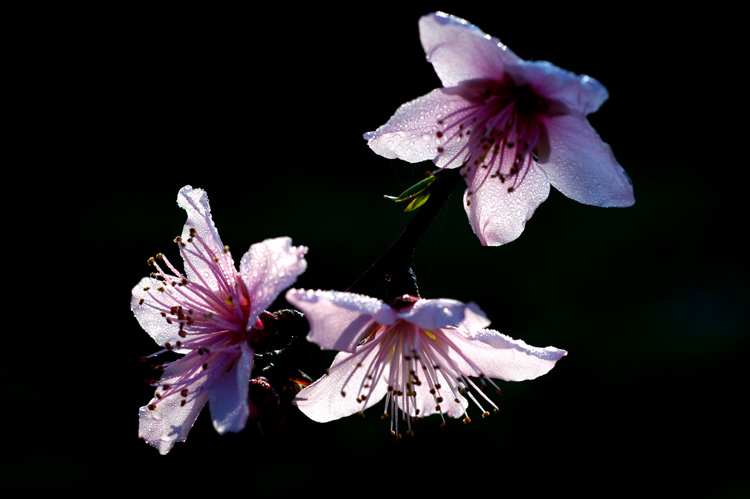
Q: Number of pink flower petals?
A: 15